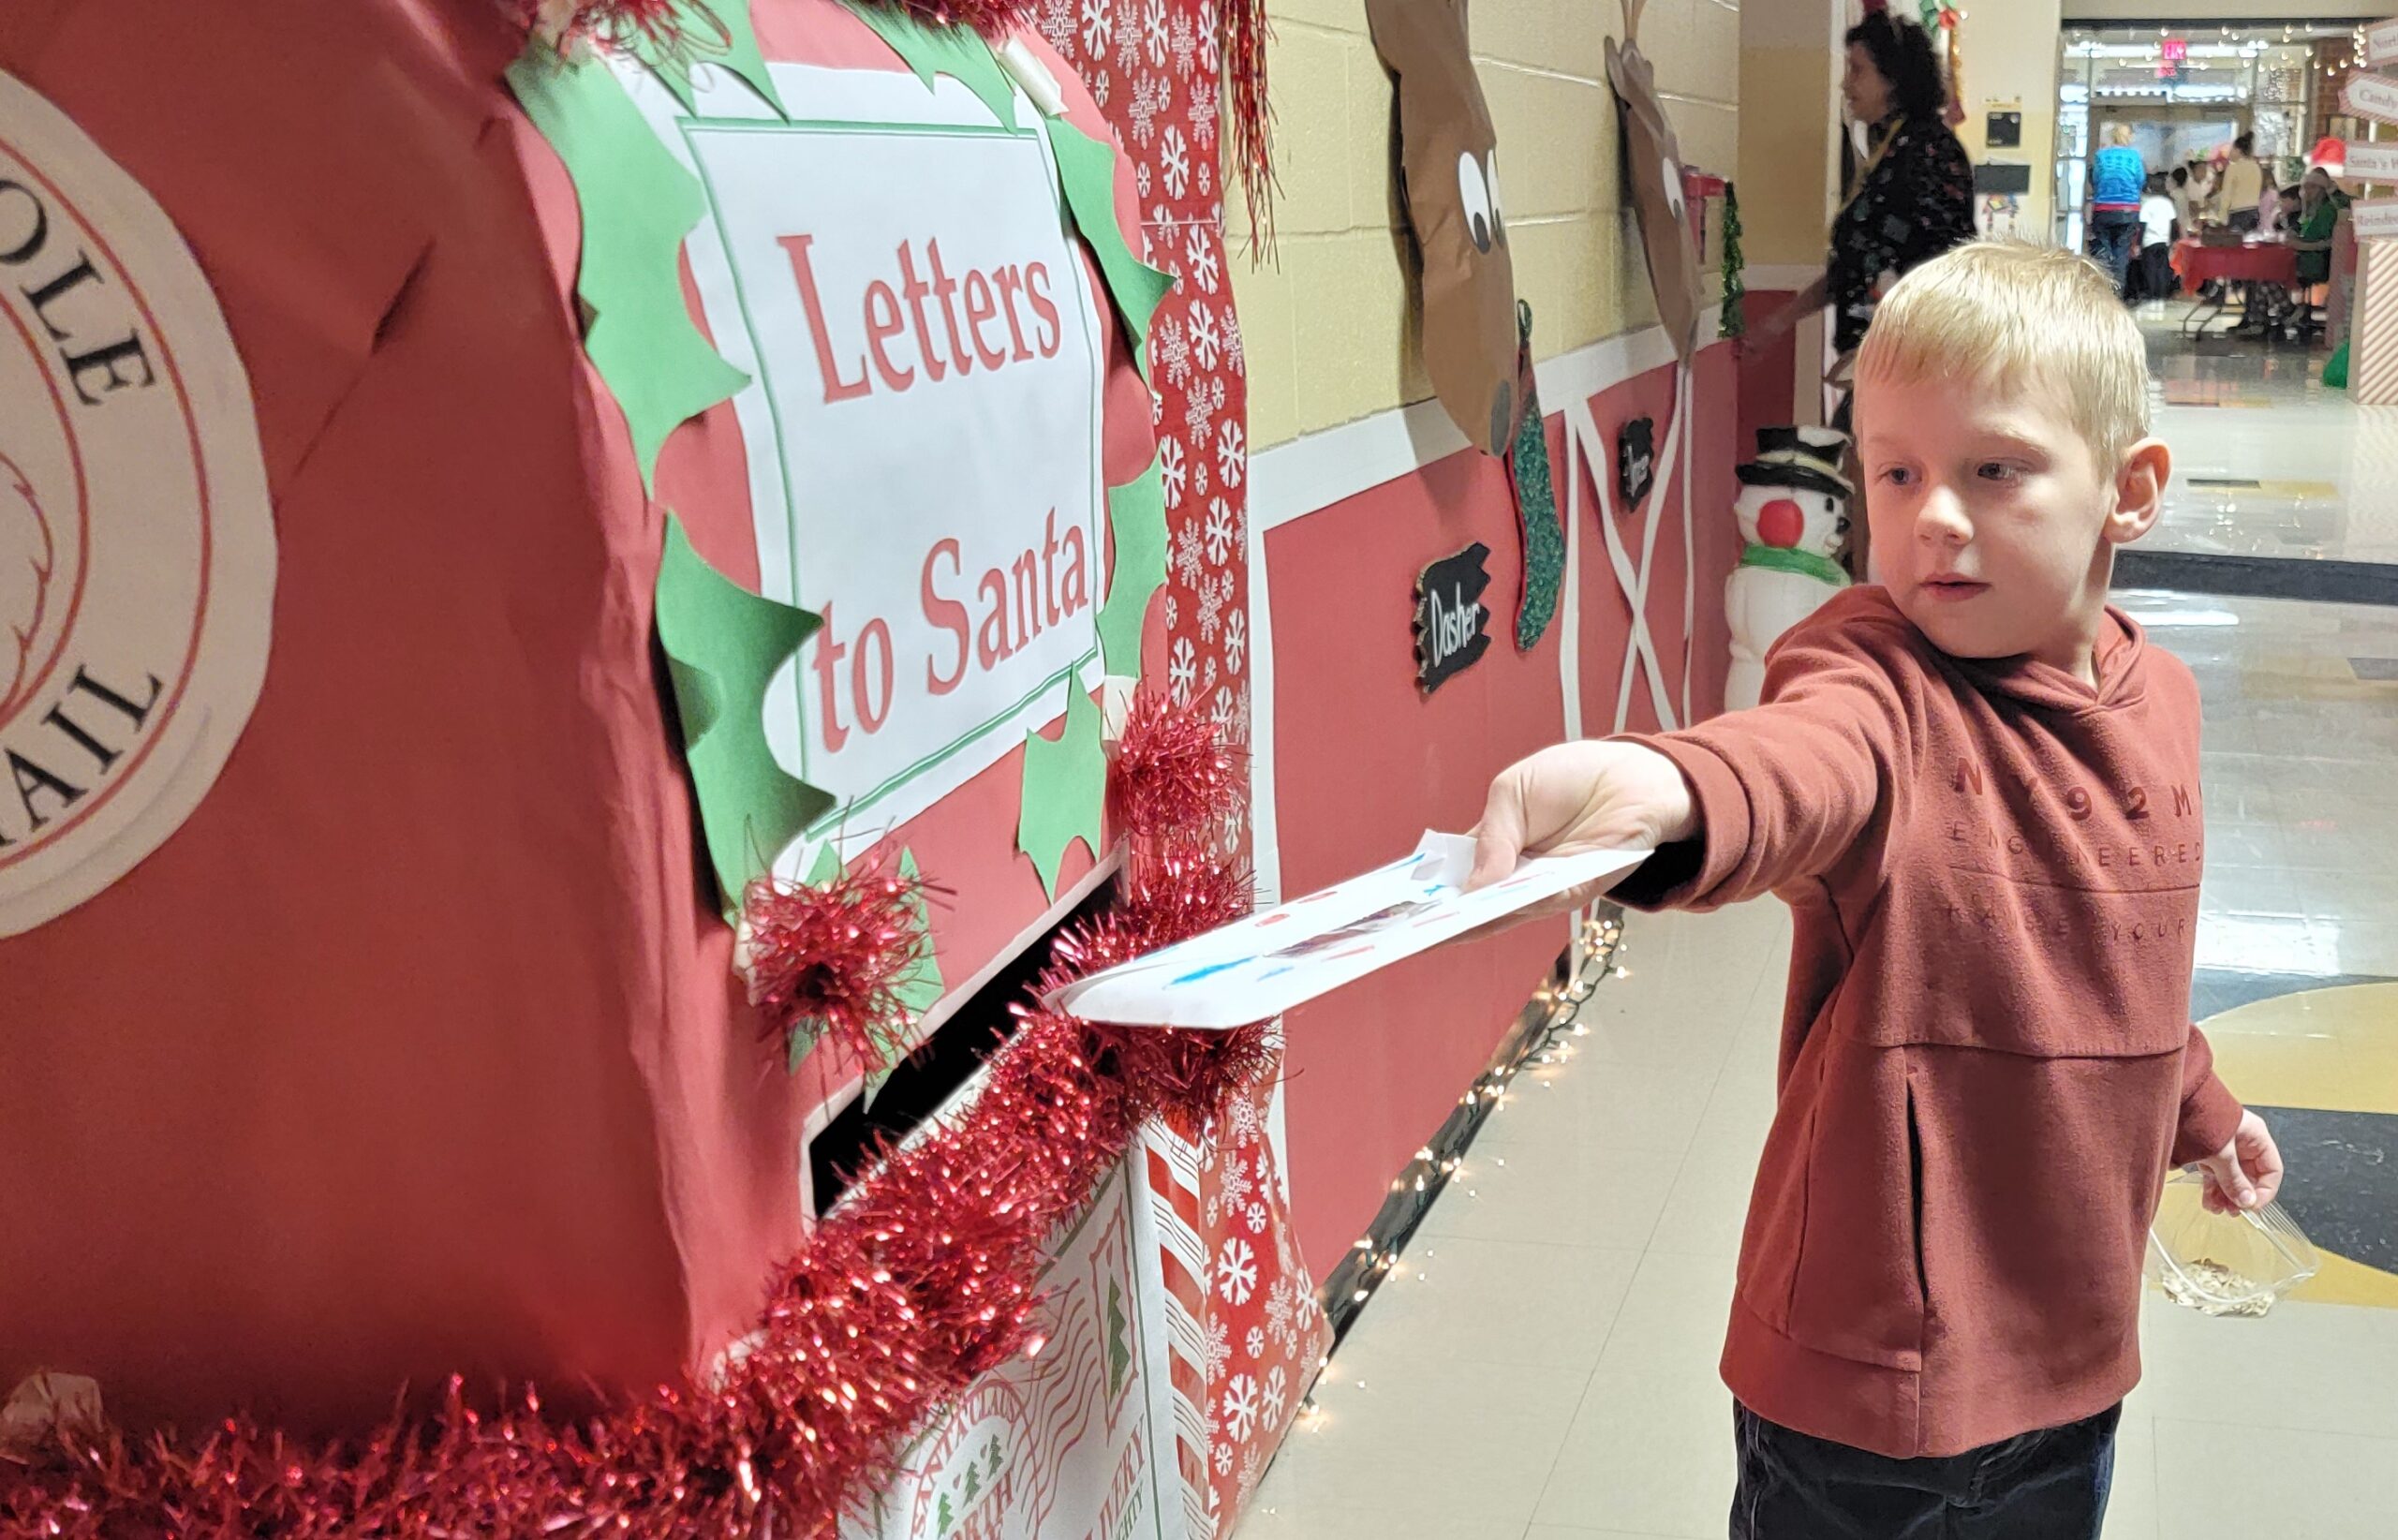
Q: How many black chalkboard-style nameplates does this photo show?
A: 2